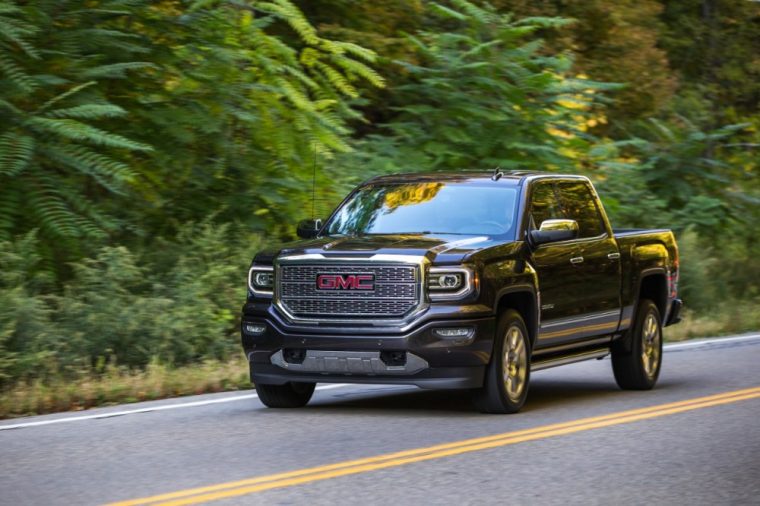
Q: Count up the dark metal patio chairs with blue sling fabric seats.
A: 0